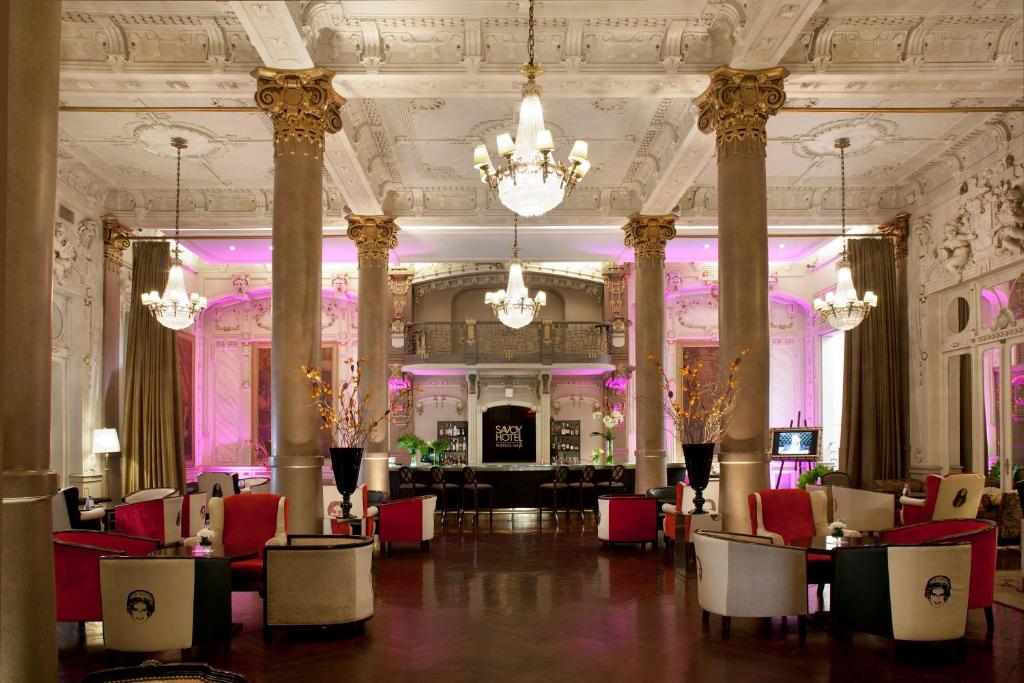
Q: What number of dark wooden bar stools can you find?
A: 6